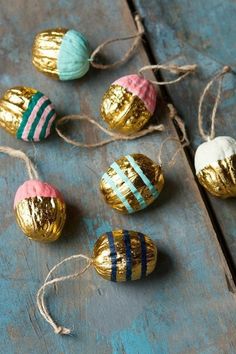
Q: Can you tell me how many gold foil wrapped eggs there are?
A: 7